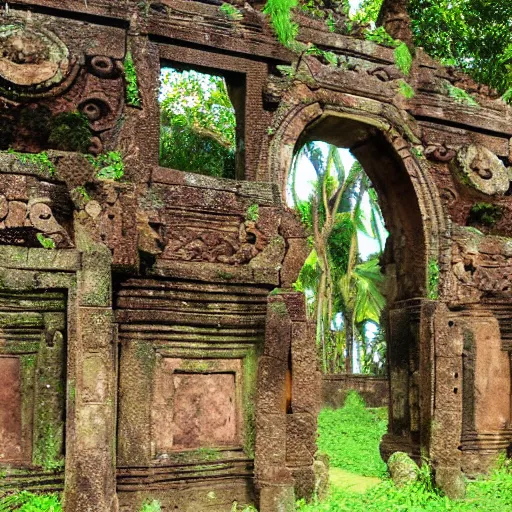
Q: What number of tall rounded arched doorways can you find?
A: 1